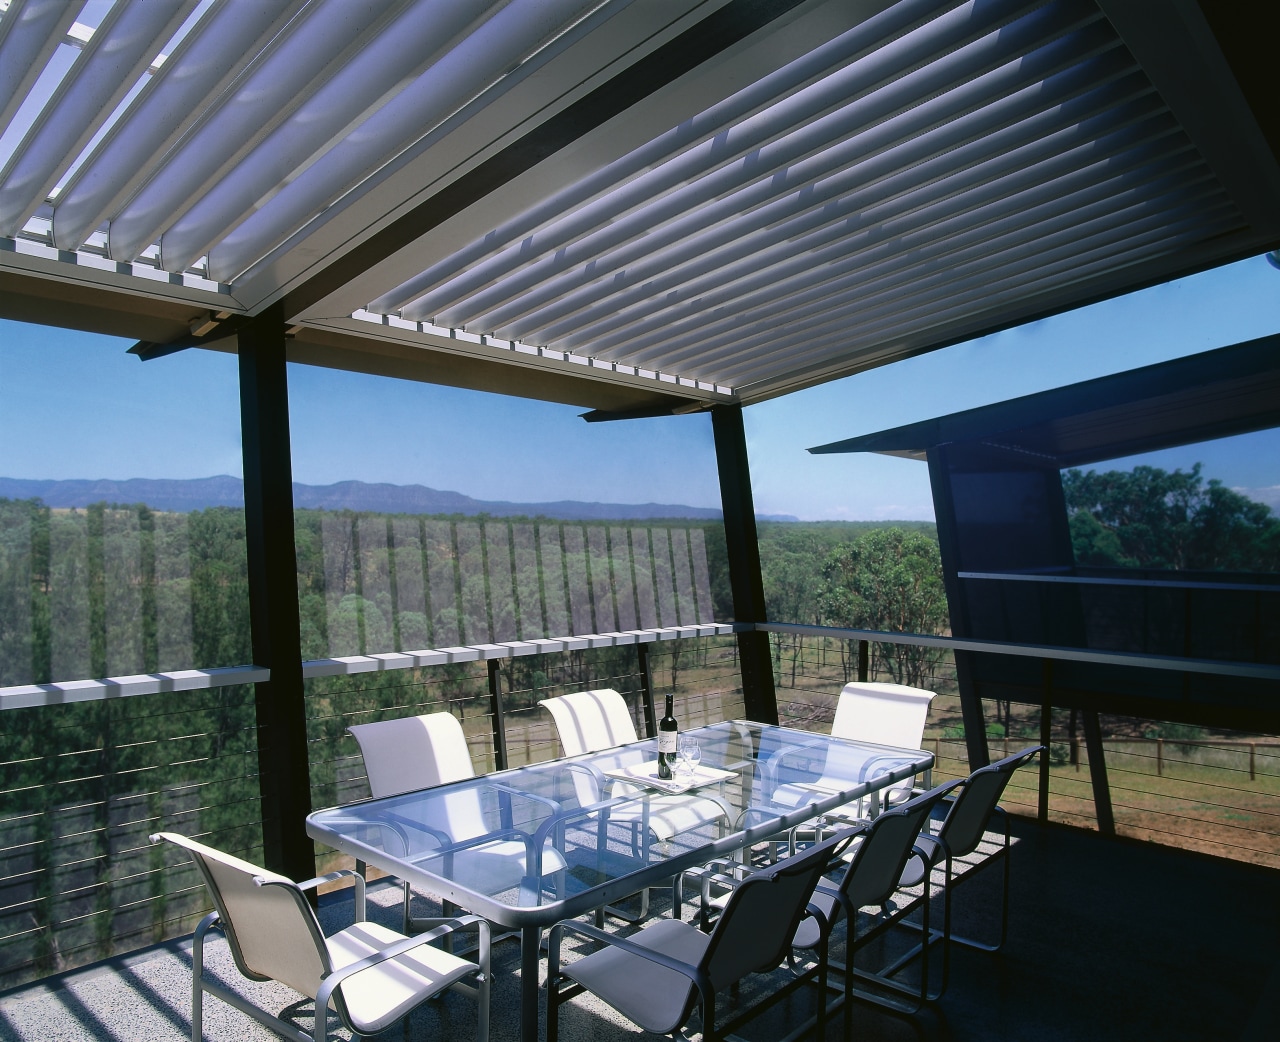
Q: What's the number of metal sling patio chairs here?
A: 7